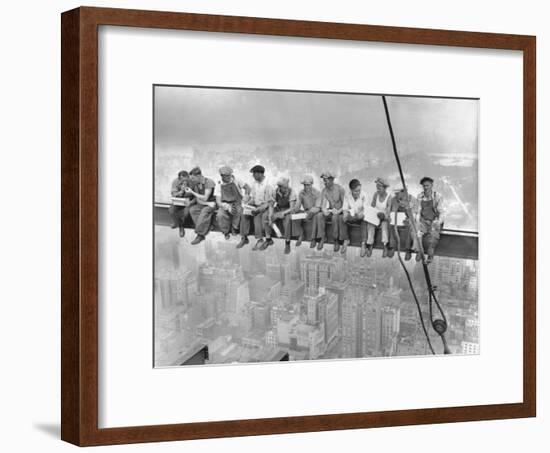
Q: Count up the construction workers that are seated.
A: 11